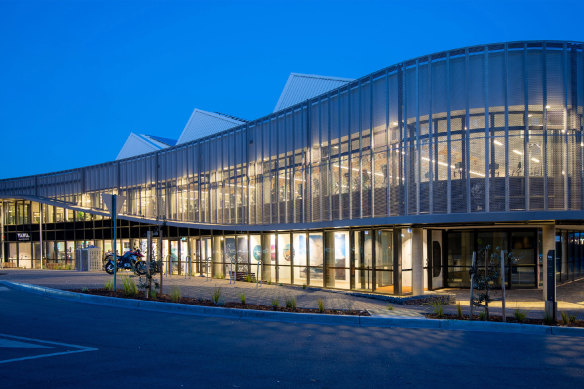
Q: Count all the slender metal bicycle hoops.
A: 5